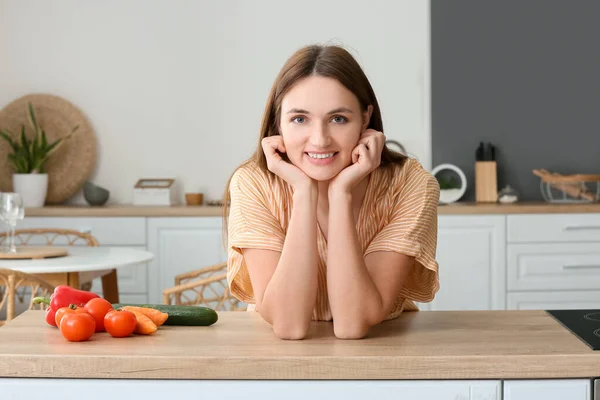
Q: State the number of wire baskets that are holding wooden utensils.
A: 1